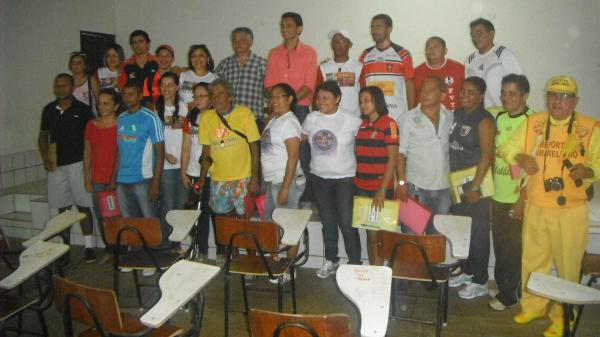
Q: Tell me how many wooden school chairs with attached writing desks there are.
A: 8